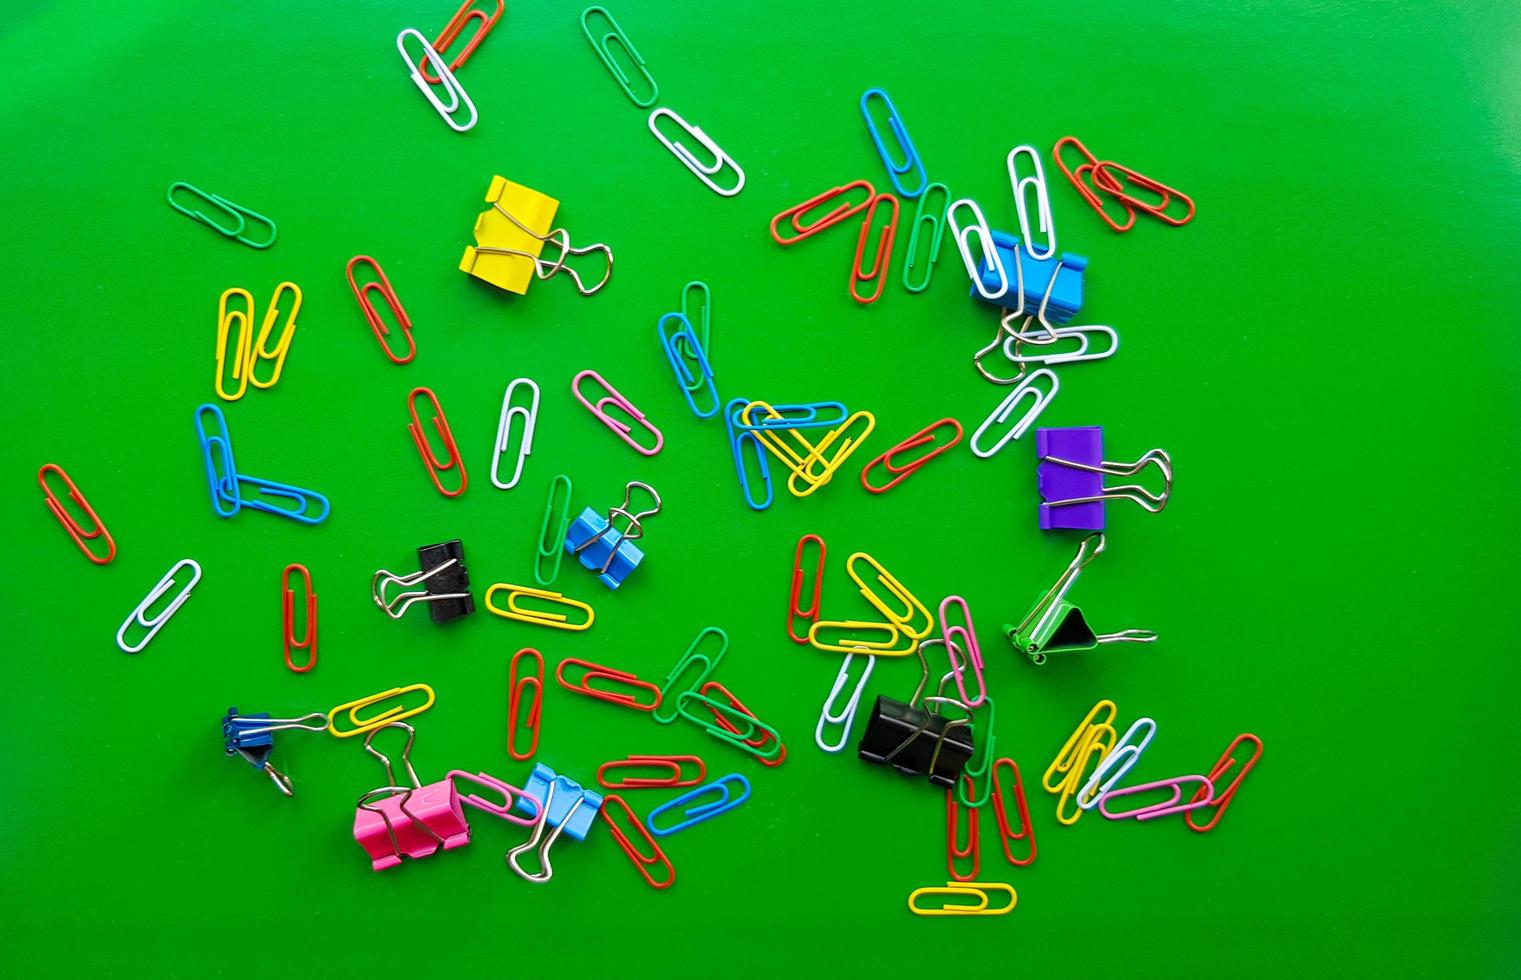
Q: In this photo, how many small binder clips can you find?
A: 4